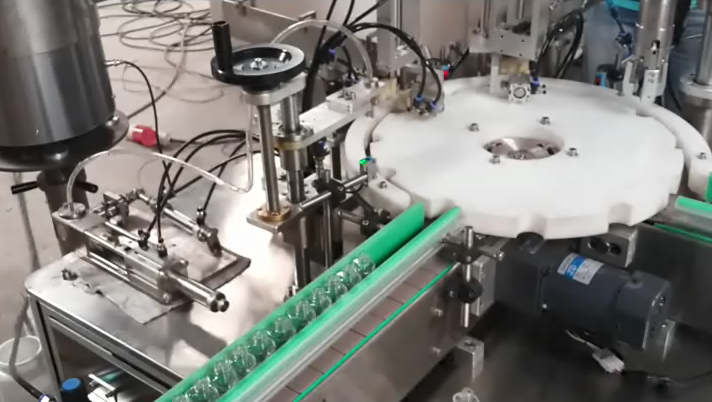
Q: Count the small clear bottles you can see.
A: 11